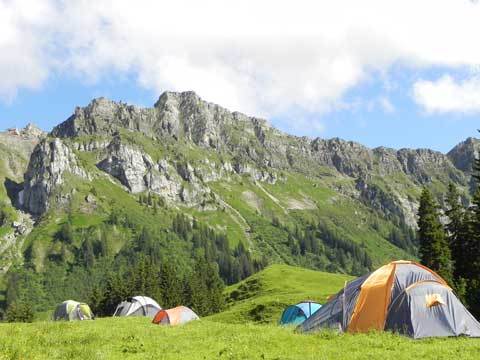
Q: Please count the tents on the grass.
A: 5